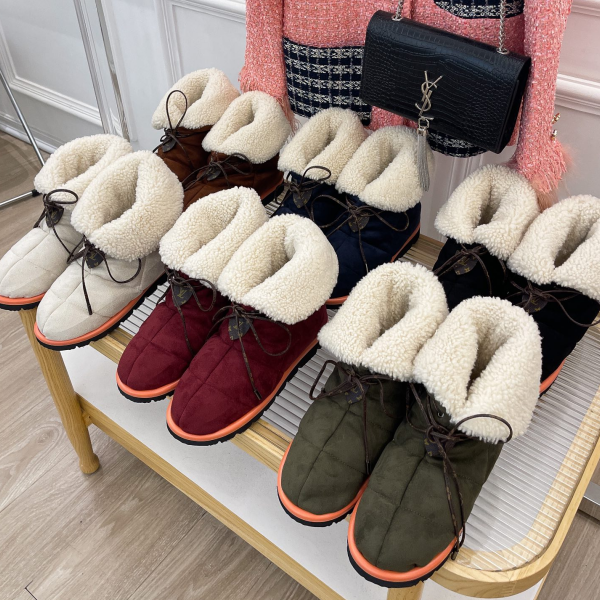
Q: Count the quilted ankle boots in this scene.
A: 12